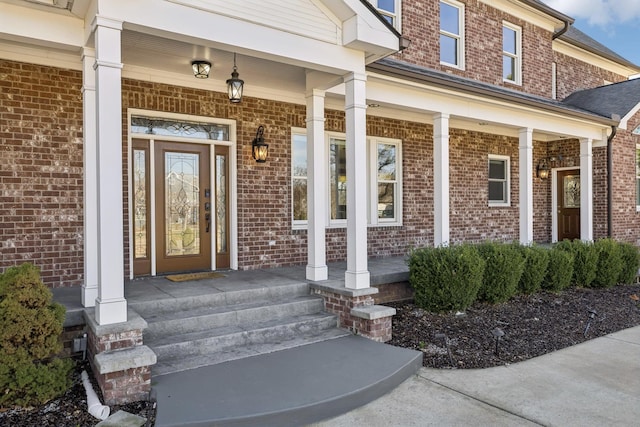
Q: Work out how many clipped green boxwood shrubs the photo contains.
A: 7